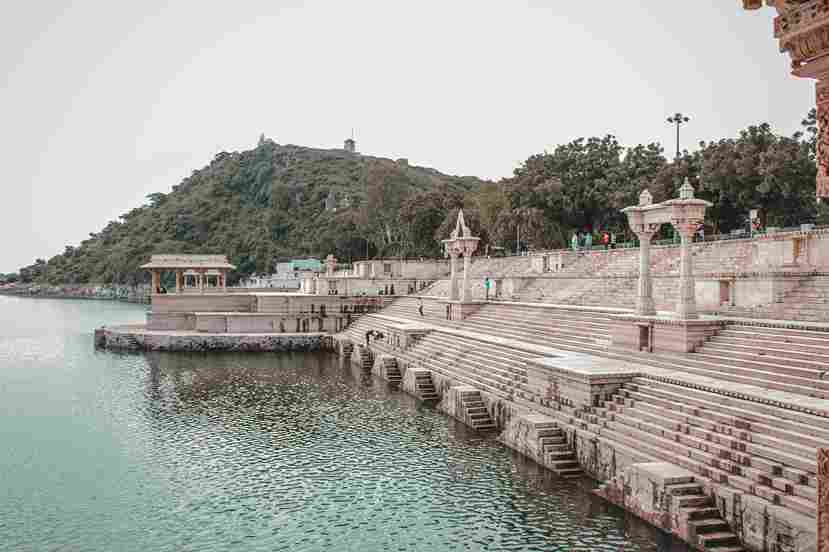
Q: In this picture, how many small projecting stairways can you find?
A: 7